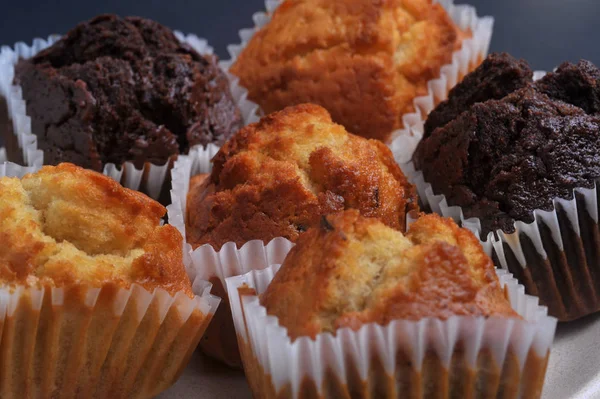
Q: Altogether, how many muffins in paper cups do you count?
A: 6